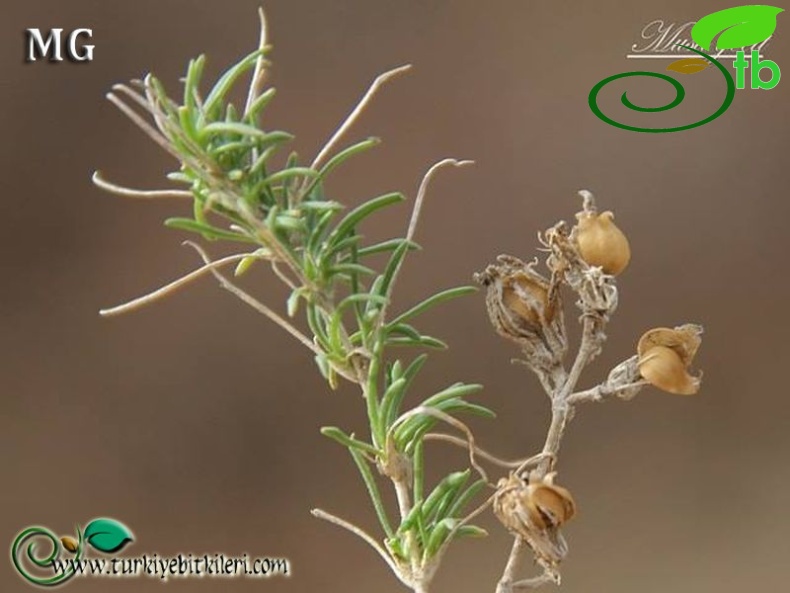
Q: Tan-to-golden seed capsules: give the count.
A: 4